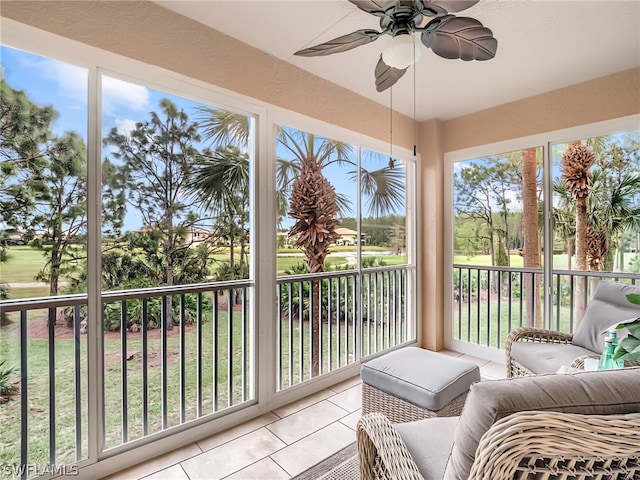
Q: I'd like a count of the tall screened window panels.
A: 6